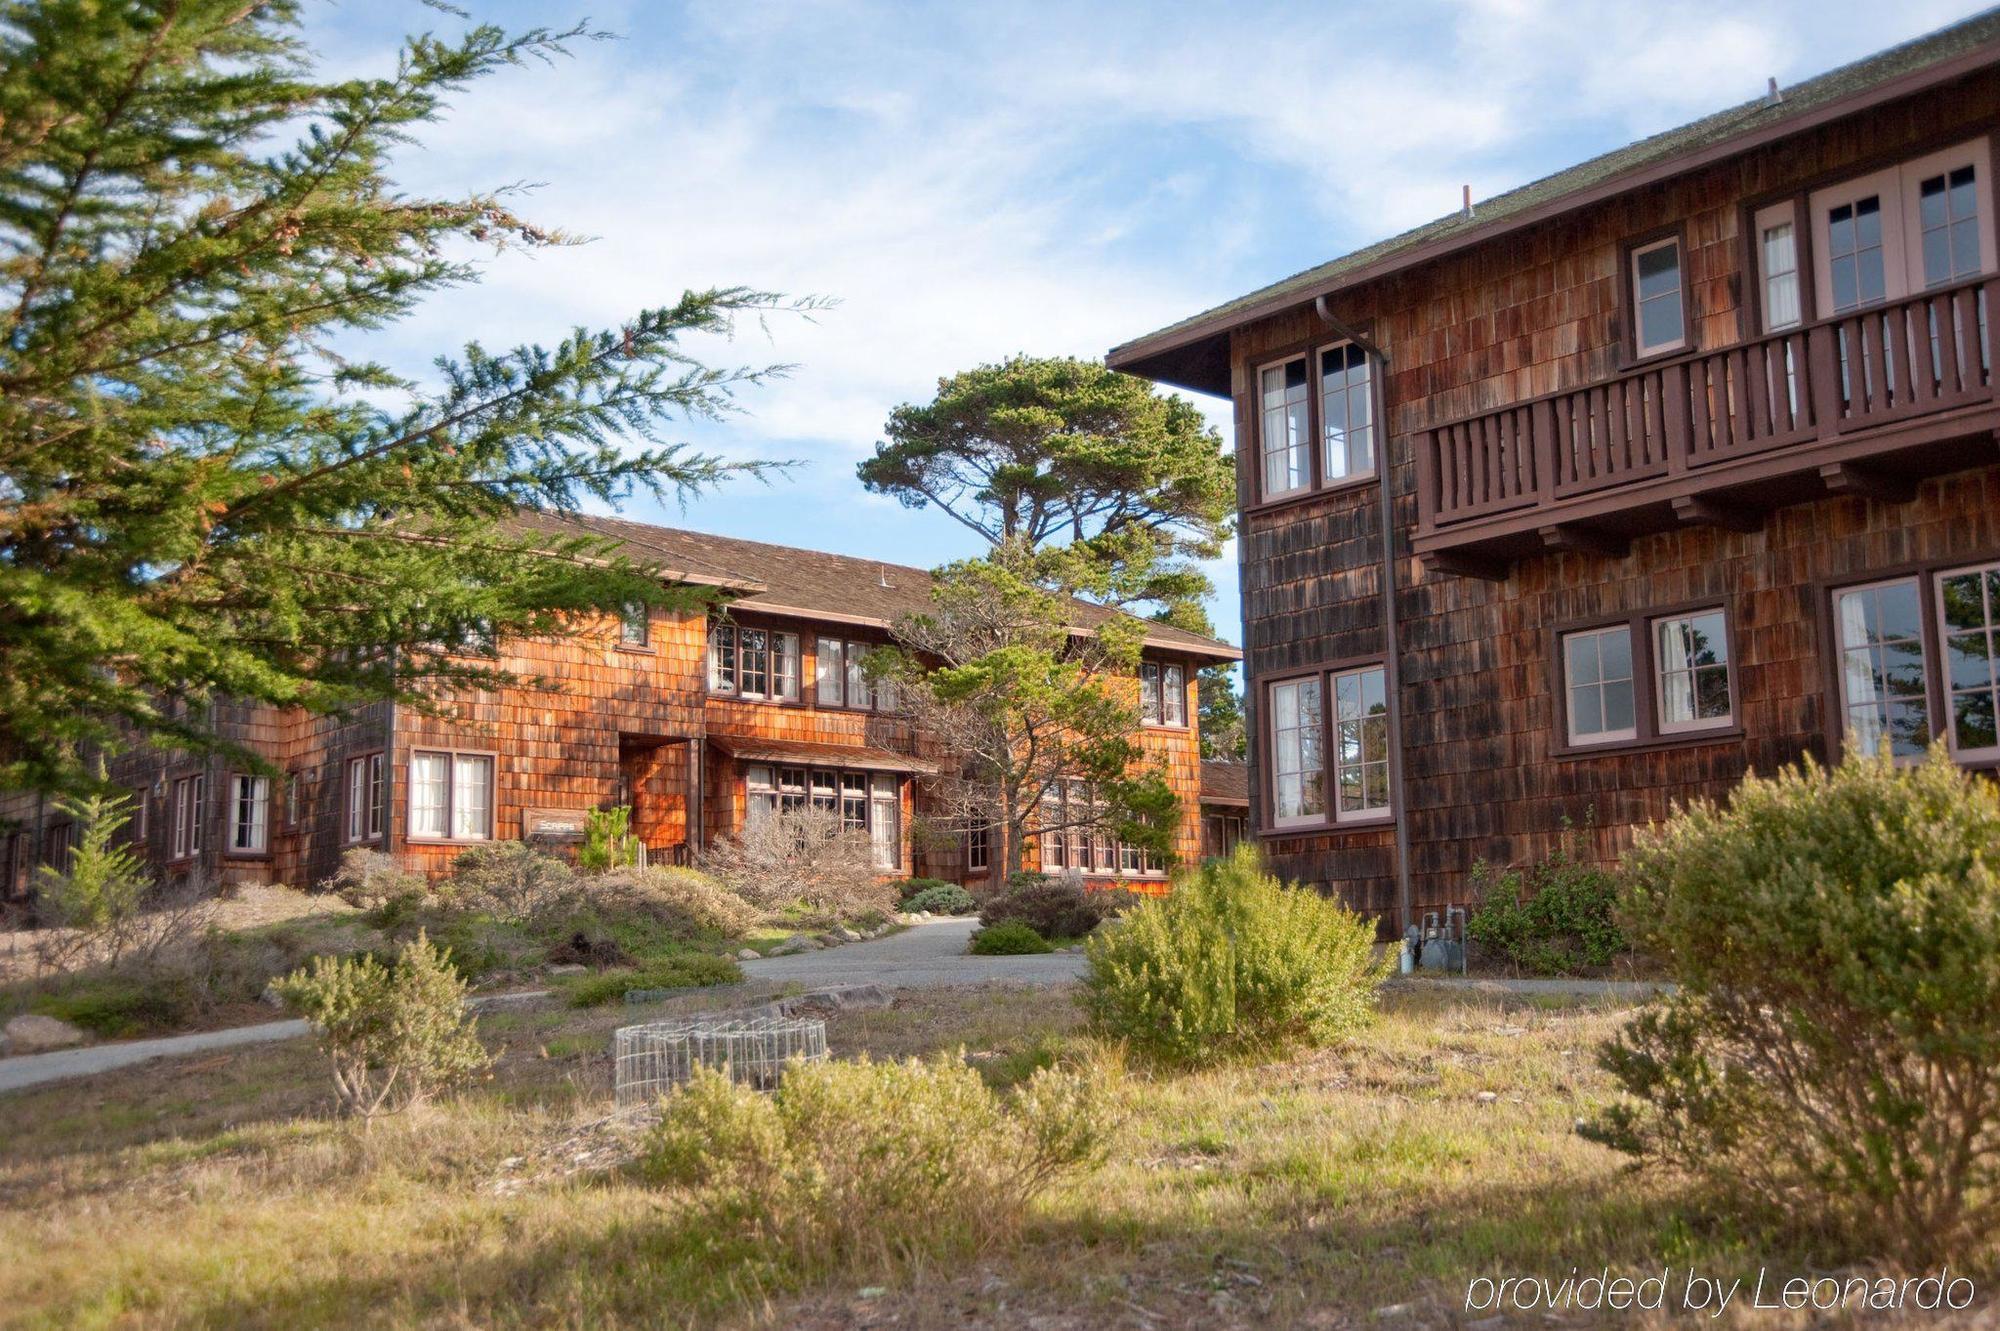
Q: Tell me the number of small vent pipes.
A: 3